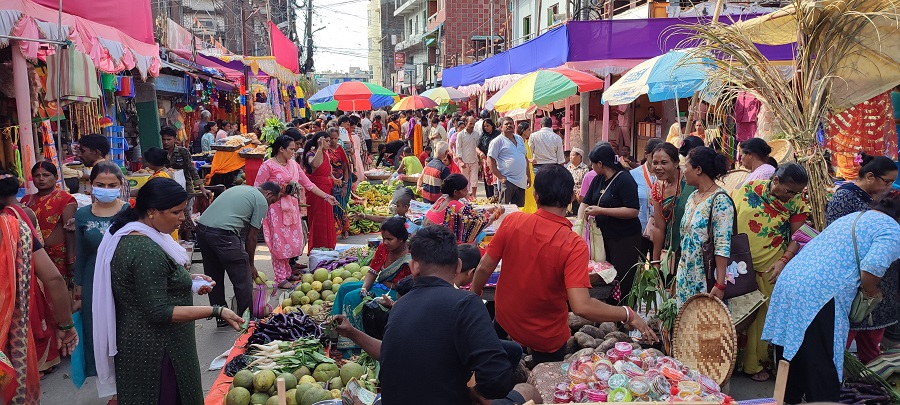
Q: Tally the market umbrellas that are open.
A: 5